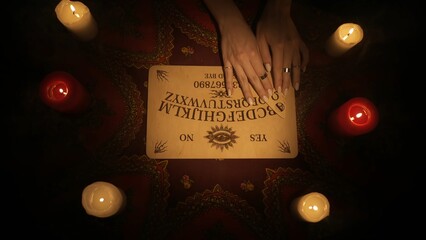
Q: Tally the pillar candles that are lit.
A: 6